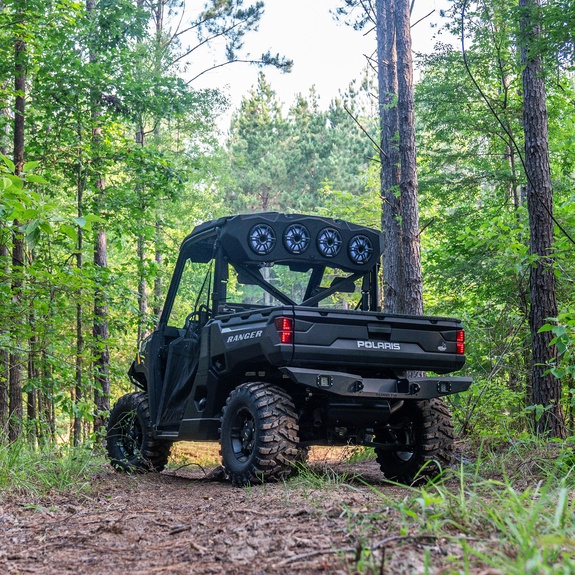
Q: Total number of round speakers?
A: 4